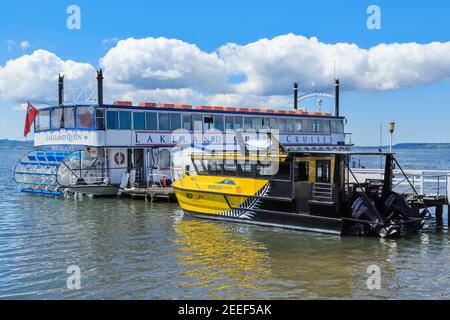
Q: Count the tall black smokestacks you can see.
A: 4